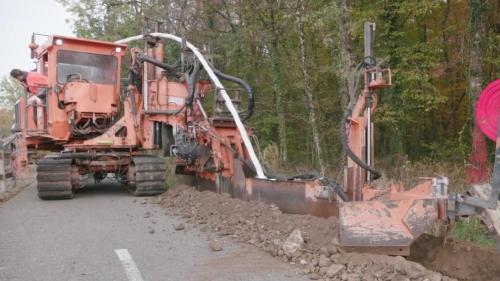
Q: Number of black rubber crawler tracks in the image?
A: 2